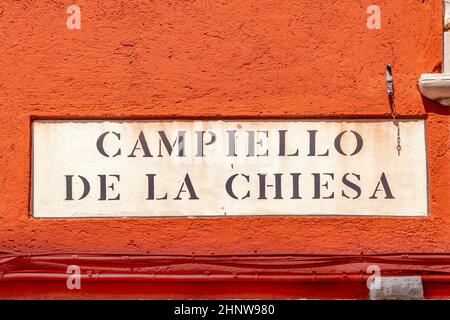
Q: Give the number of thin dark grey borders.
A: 1